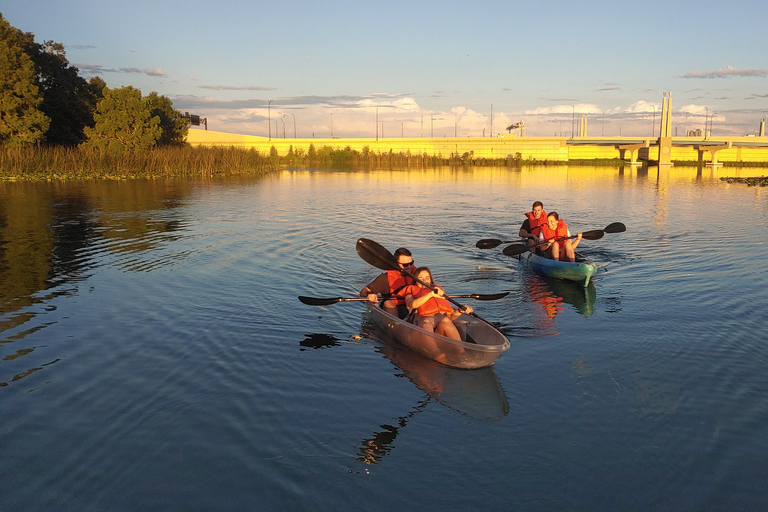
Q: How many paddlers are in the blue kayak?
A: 2